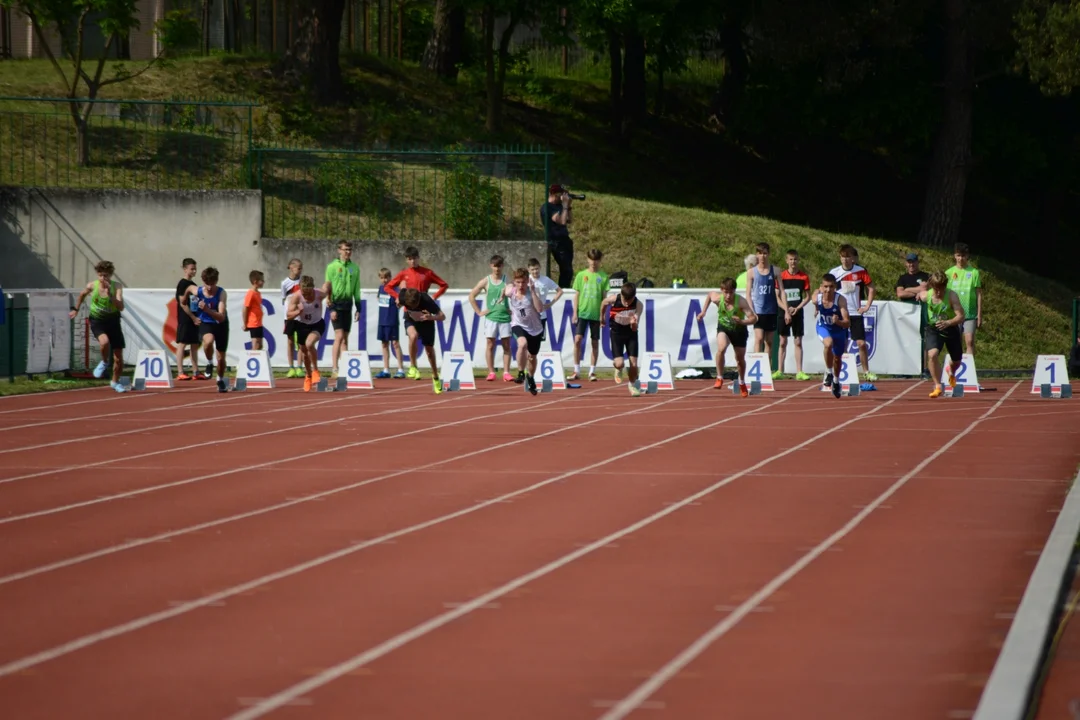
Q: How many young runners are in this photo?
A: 9